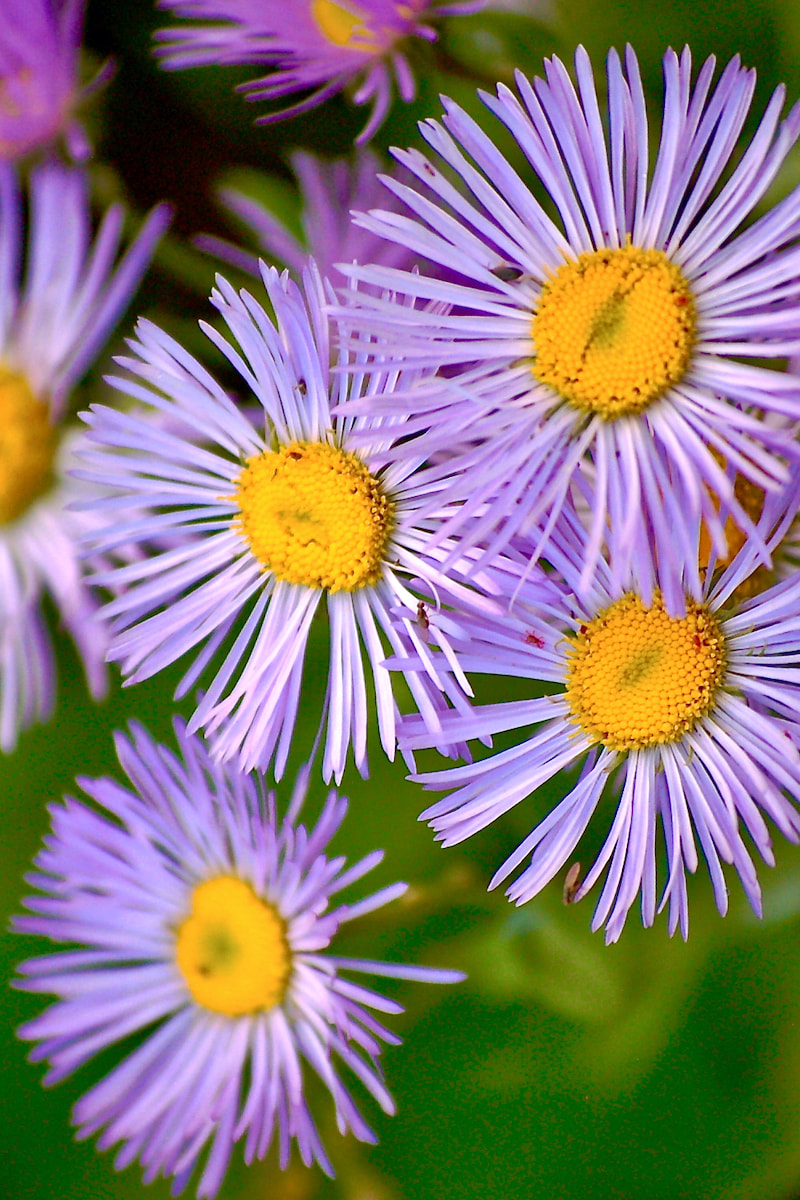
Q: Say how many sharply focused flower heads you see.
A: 3